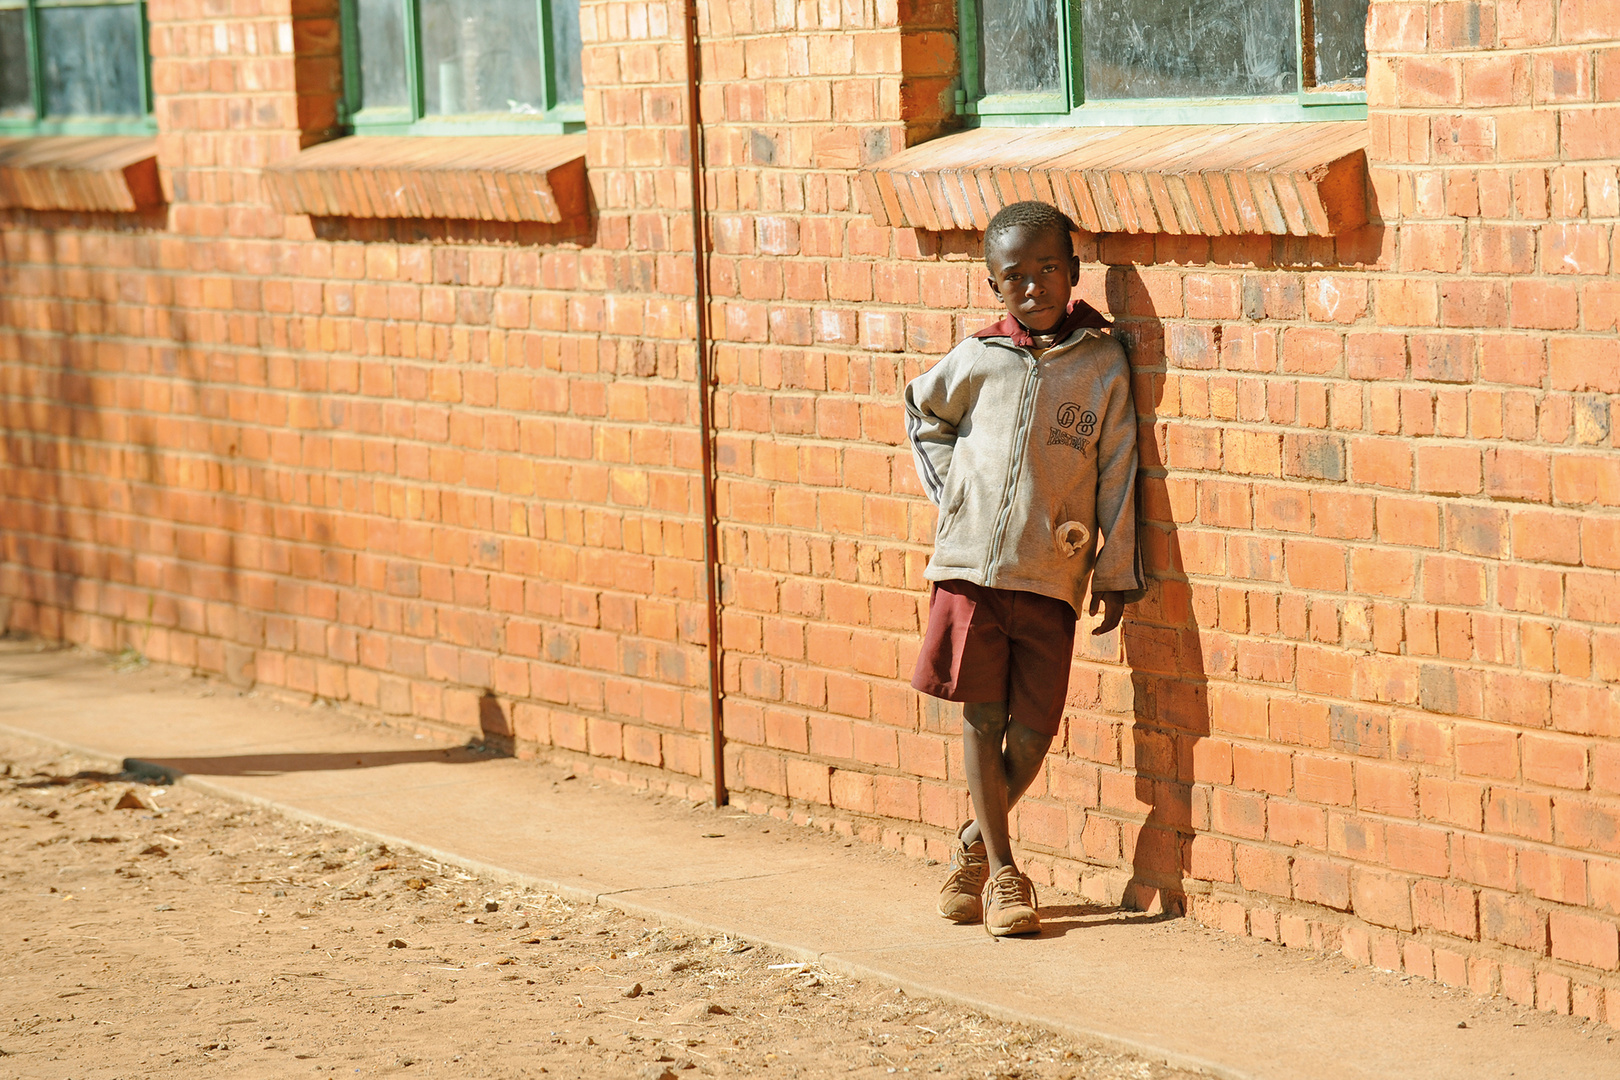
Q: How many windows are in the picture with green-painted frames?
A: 3